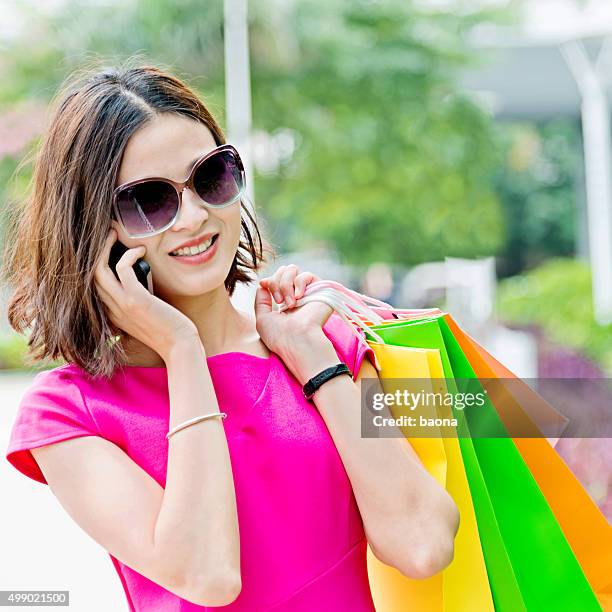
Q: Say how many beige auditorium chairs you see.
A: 0